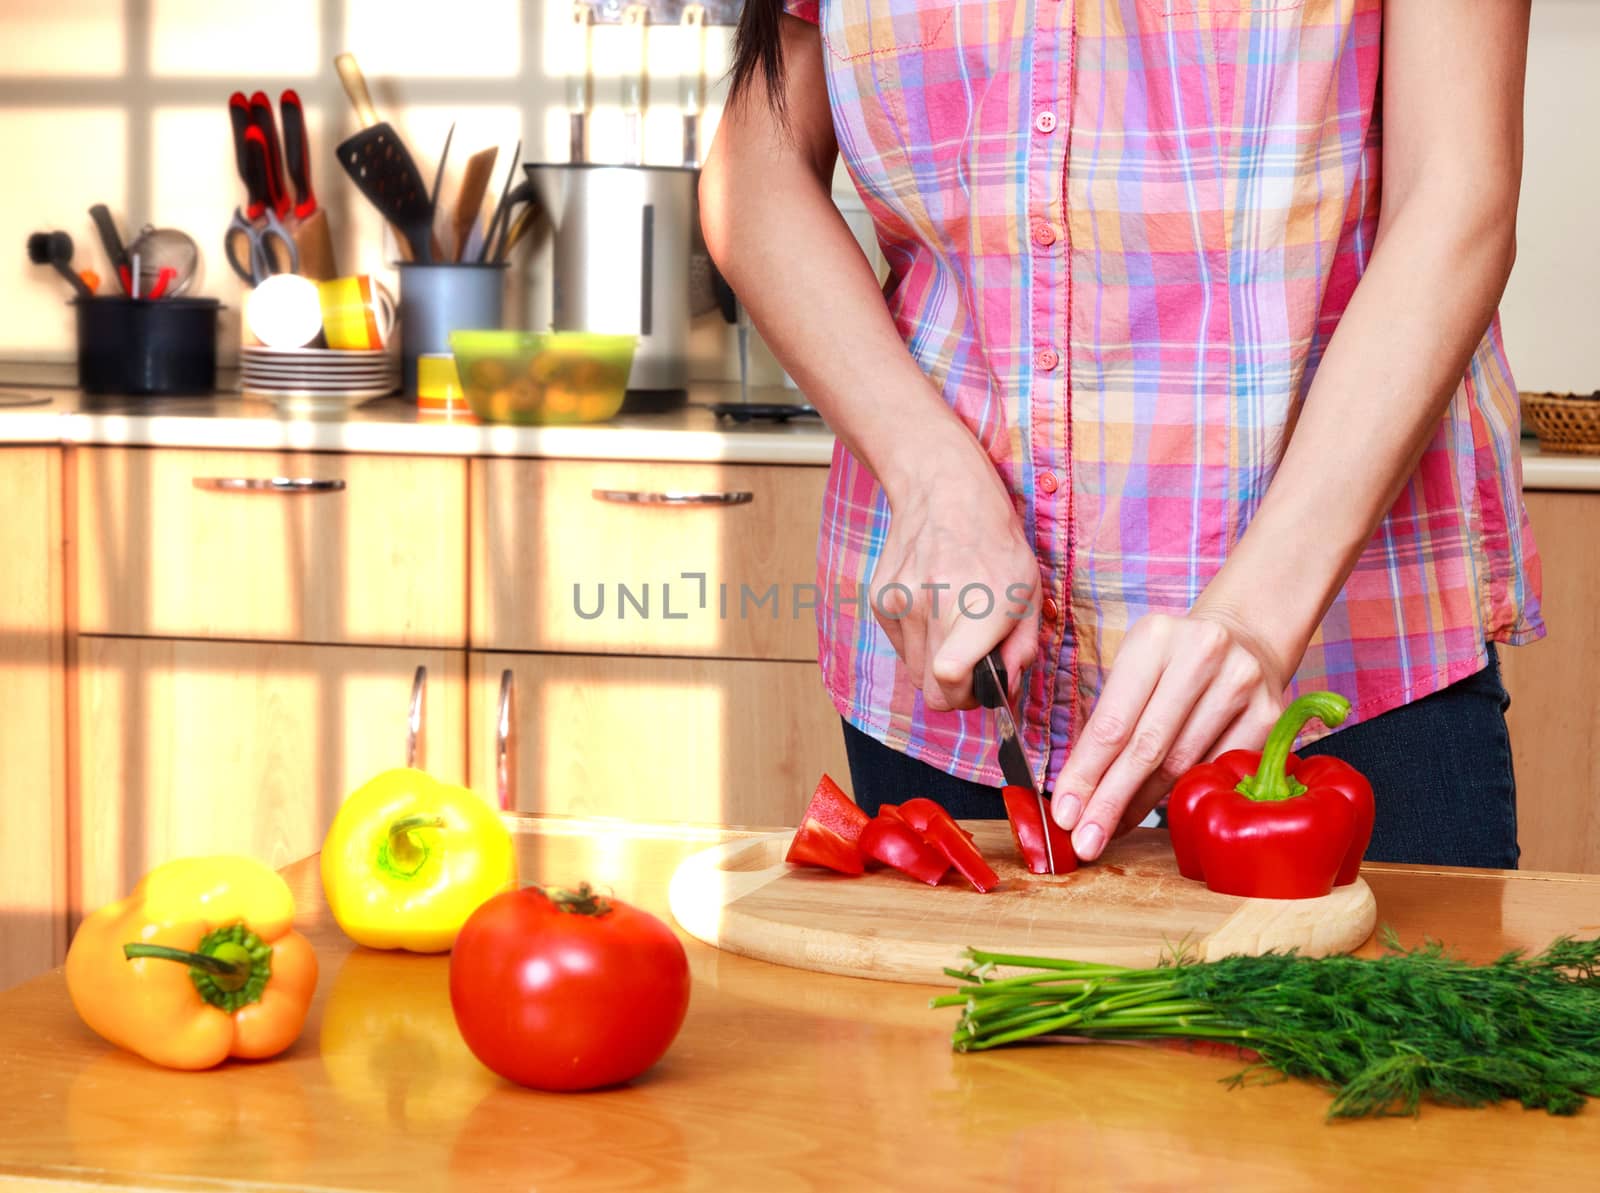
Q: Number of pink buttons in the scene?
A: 4